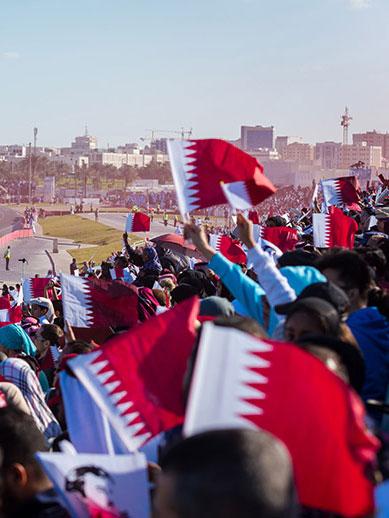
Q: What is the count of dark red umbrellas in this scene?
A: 1